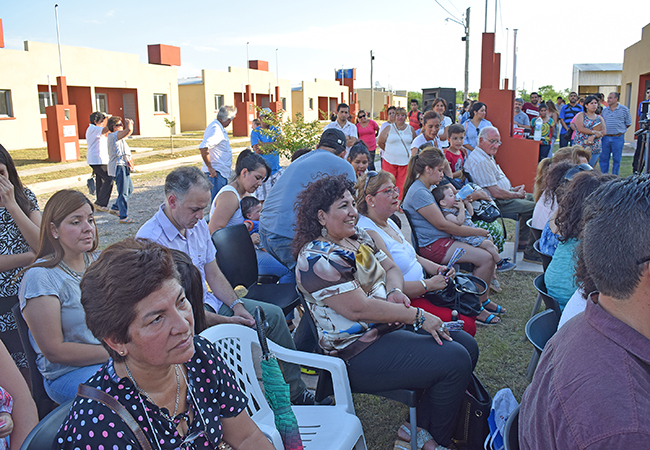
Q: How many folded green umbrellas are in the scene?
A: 1